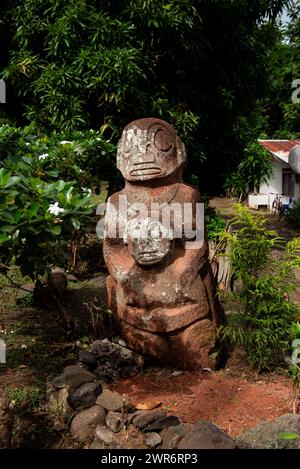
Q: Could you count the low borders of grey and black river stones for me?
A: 1